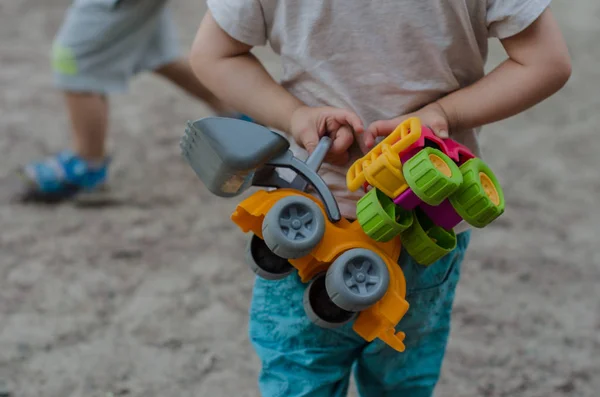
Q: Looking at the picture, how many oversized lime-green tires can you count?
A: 4